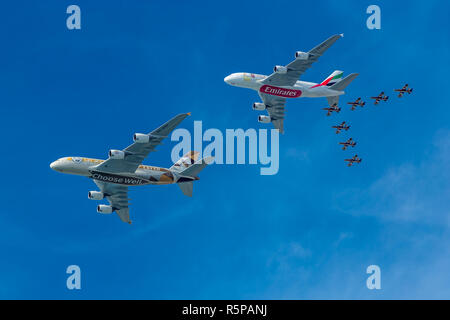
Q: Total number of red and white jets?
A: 1